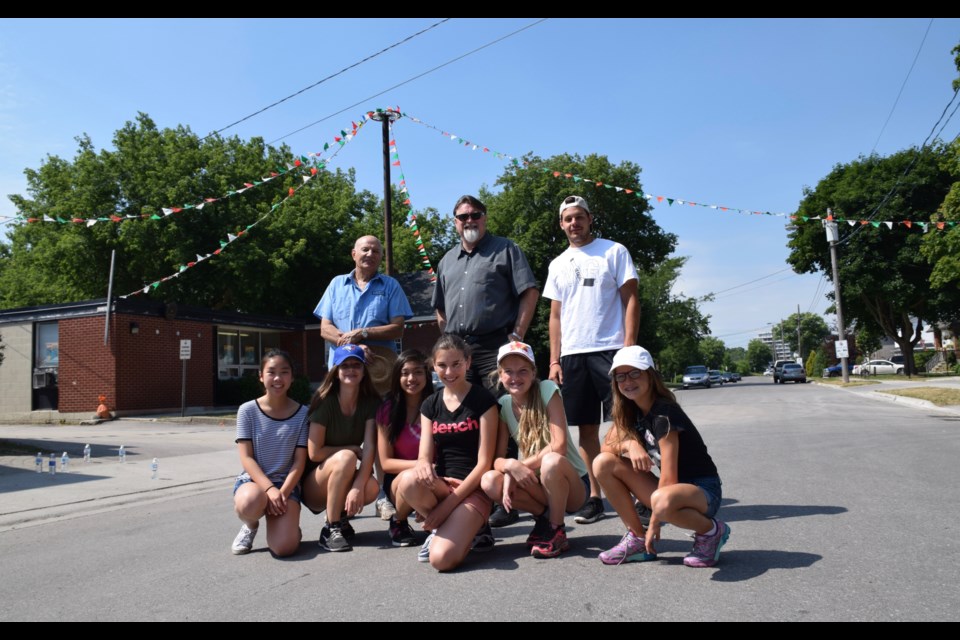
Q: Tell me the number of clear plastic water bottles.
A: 6